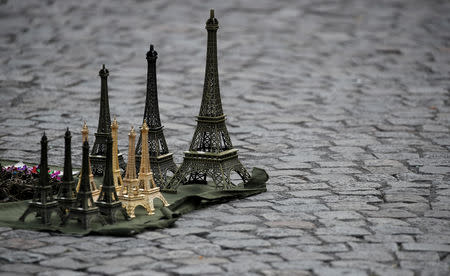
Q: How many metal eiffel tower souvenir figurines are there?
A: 11